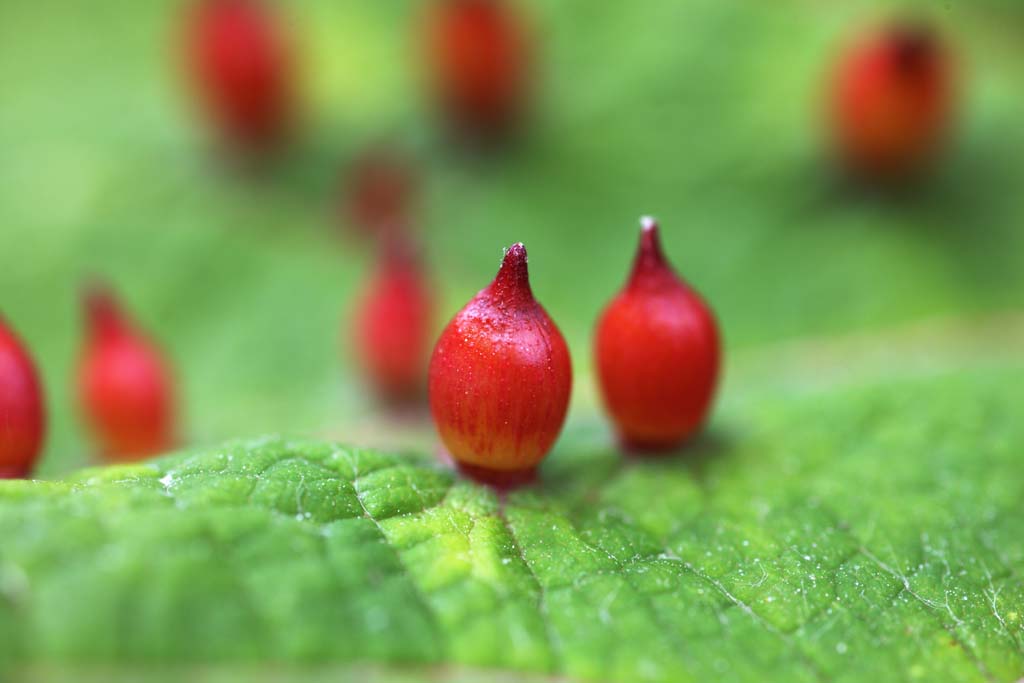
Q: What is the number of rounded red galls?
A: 9